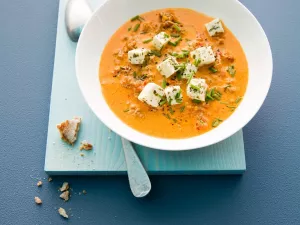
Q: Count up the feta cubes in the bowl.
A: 9